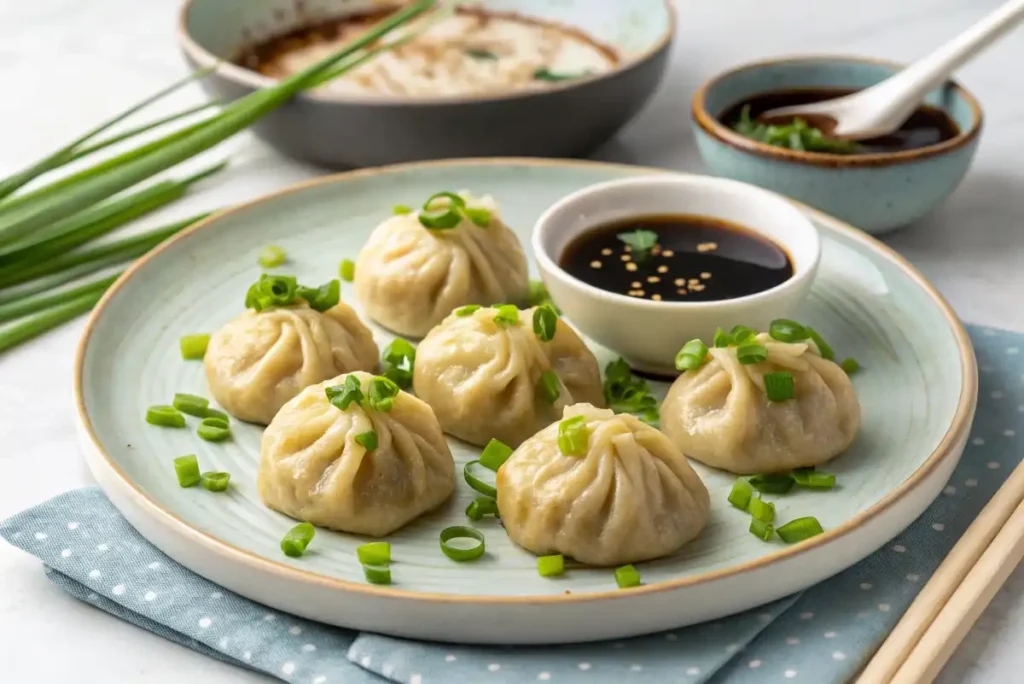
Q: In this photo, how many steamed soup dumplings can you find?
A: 6